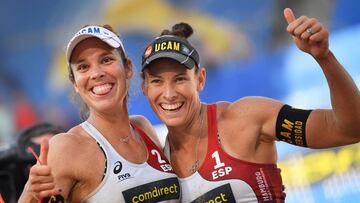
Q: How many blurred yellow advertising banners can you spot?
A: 1